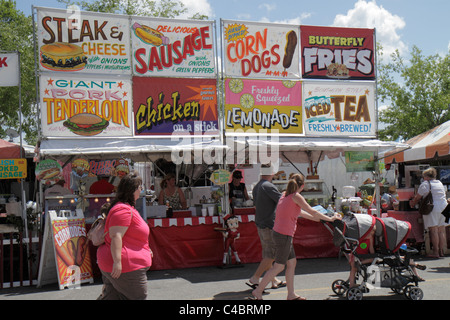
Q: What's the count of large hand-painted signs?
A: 8